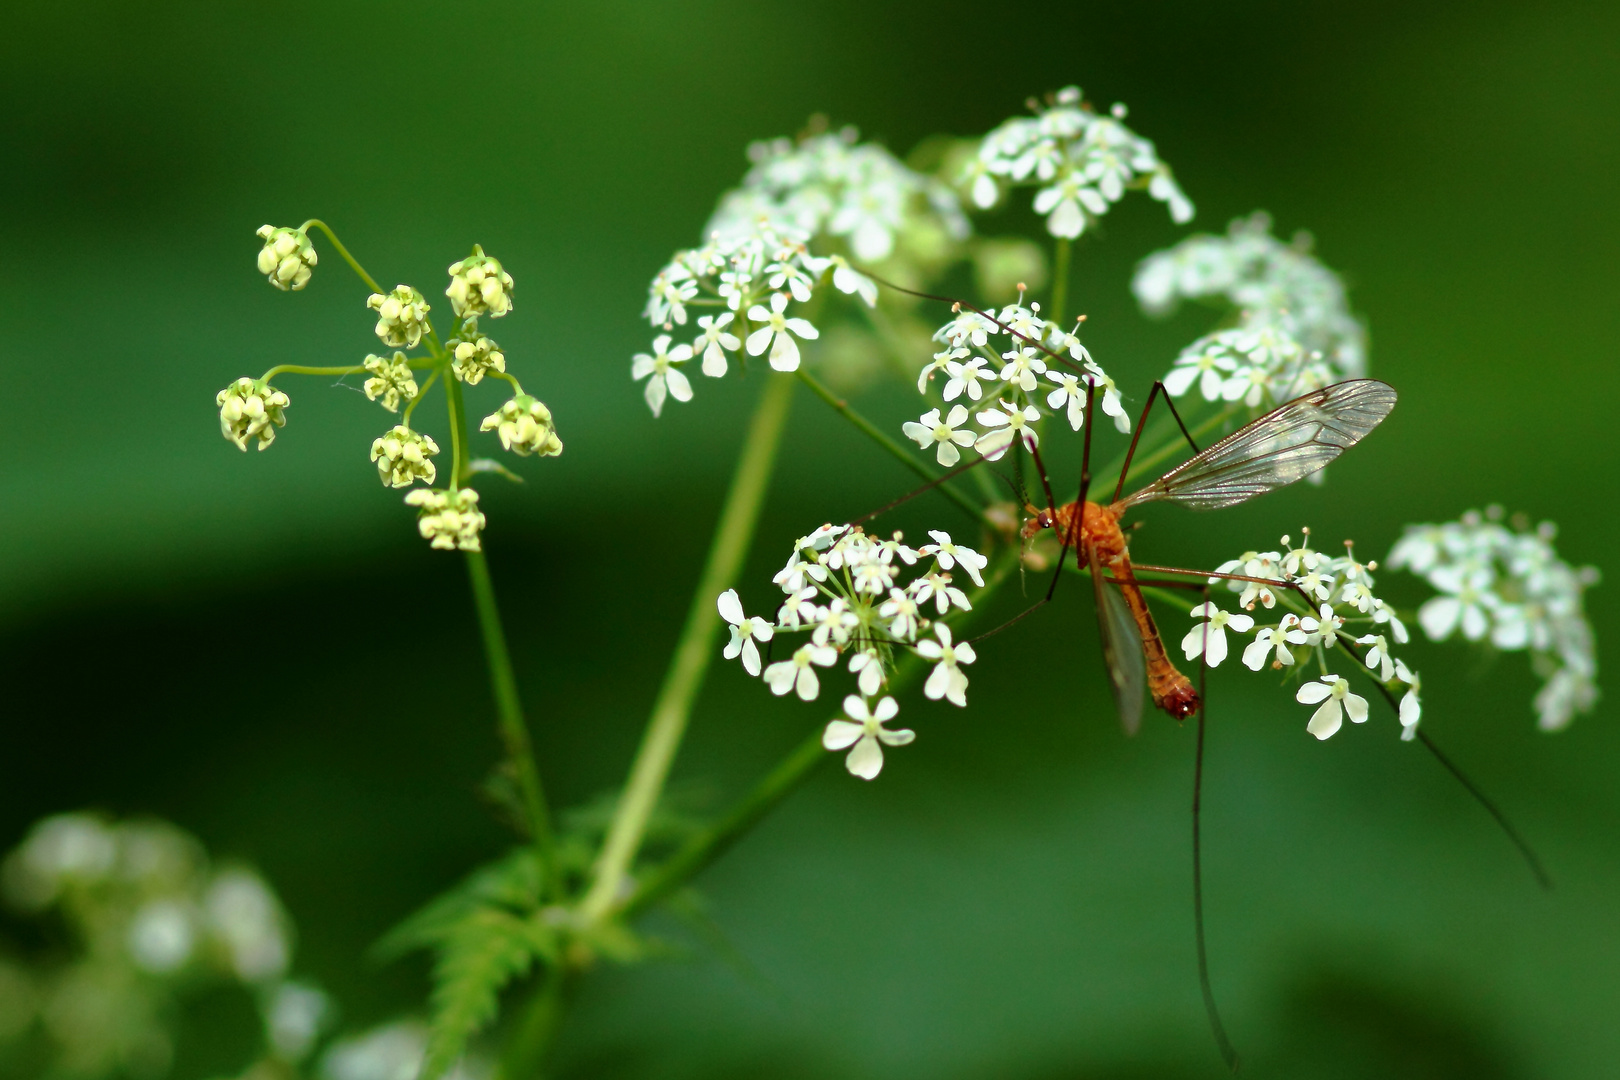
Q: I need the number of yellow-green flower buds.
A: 9